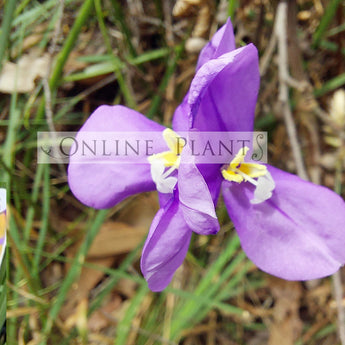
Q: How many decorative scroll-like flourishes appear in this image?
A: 2